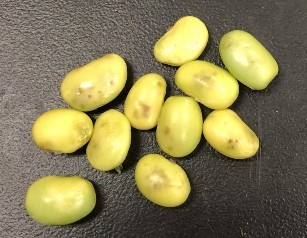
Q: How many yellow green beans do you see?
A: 11